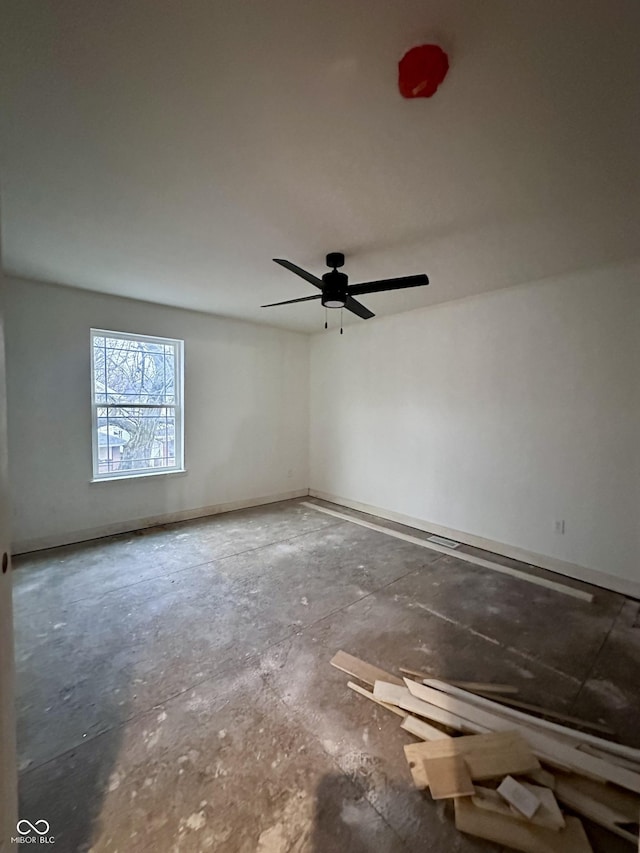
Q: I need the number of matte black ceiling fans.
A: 1